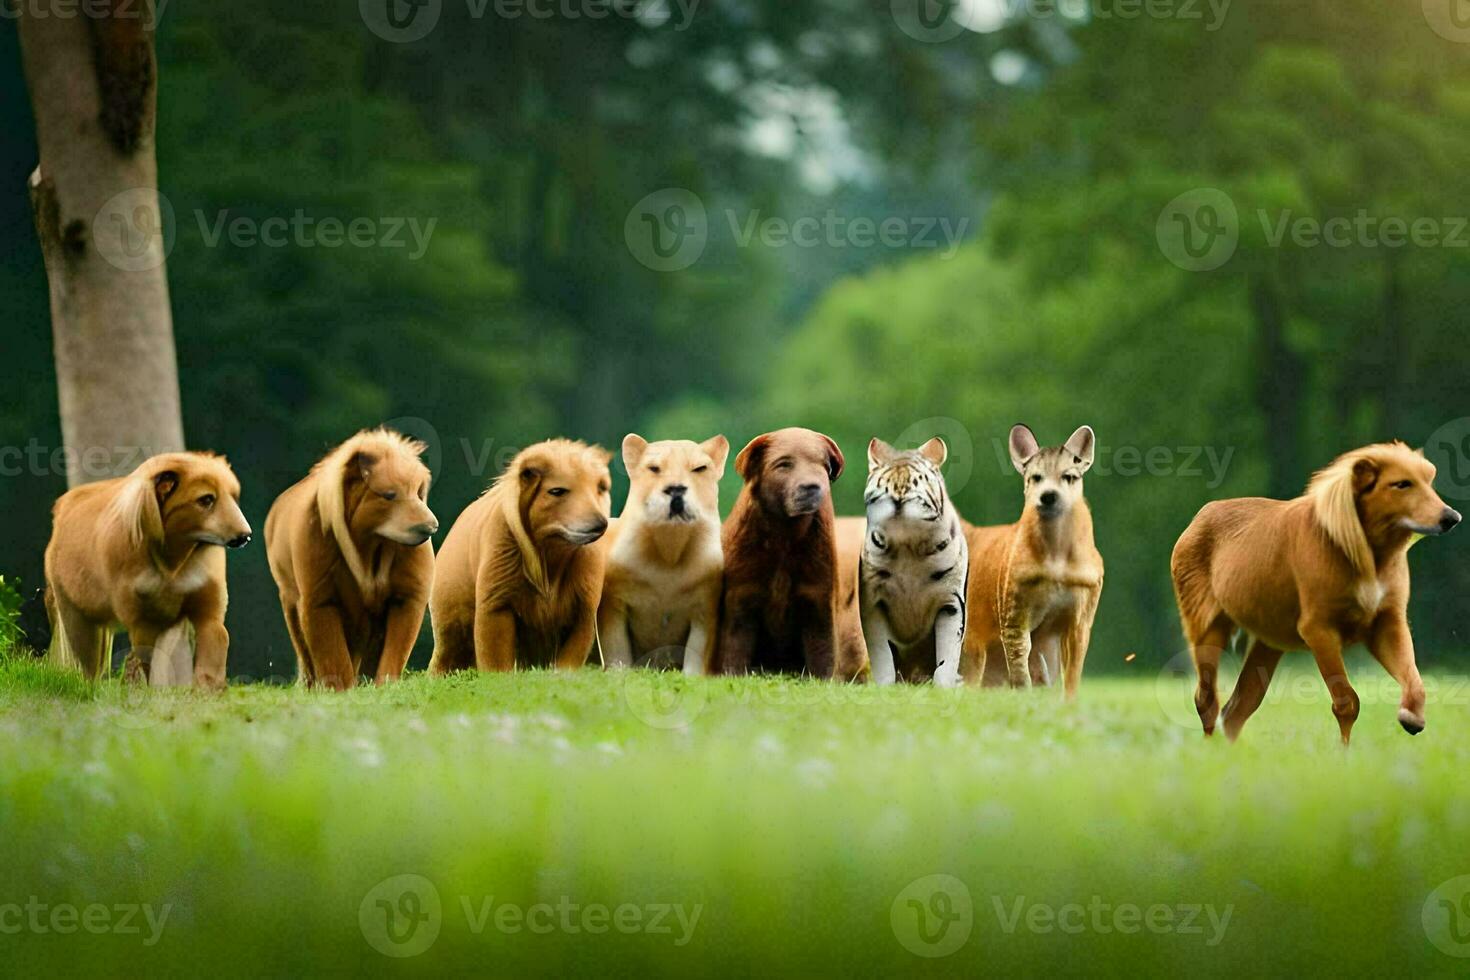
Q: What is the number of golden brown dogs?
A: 4